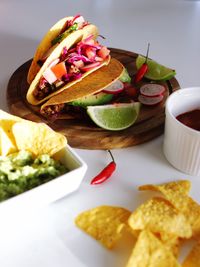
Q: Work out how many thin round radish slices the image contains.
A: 3